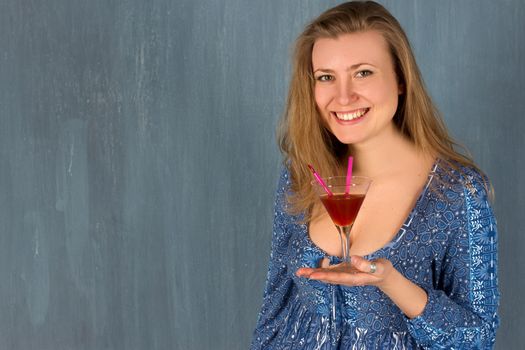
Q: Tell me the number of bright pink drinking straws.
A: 2